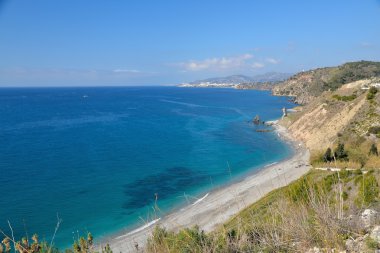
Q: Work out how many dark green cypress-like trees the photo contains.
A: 3